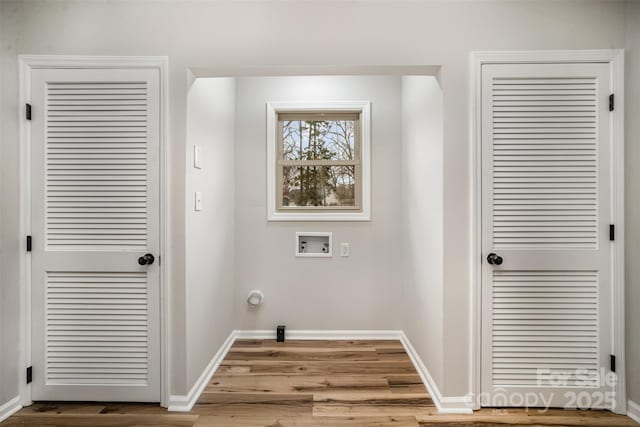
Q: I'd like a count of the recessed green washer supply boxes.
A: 0